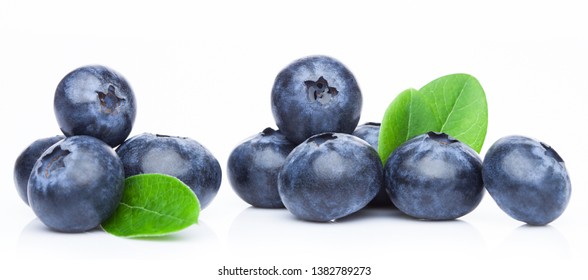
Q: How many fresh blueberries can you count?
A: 10